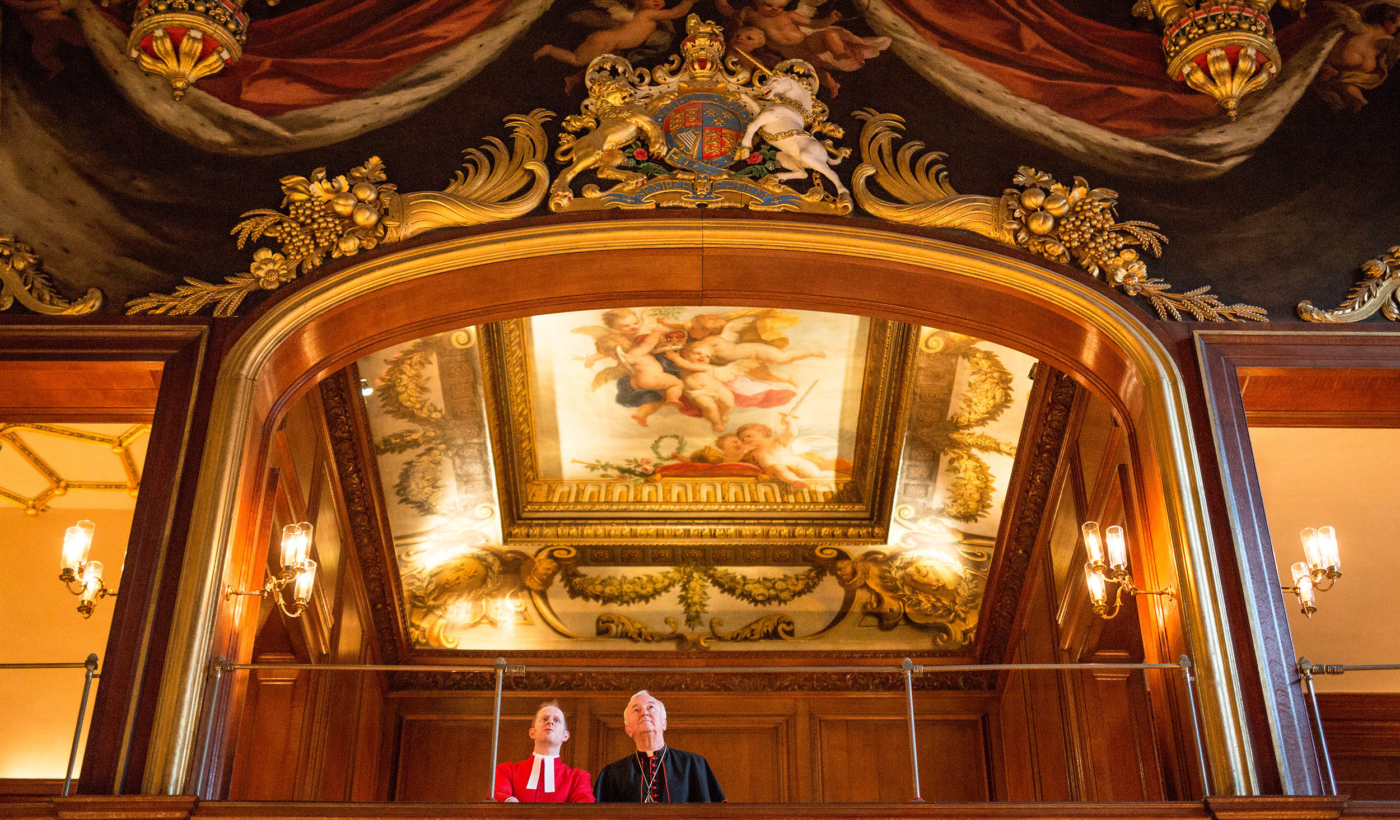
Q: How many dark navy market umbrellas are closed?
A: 0